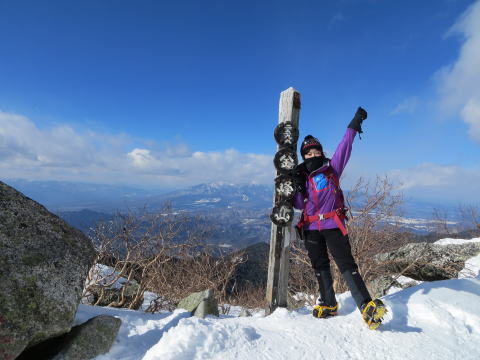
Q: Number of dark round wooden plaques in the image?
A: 4